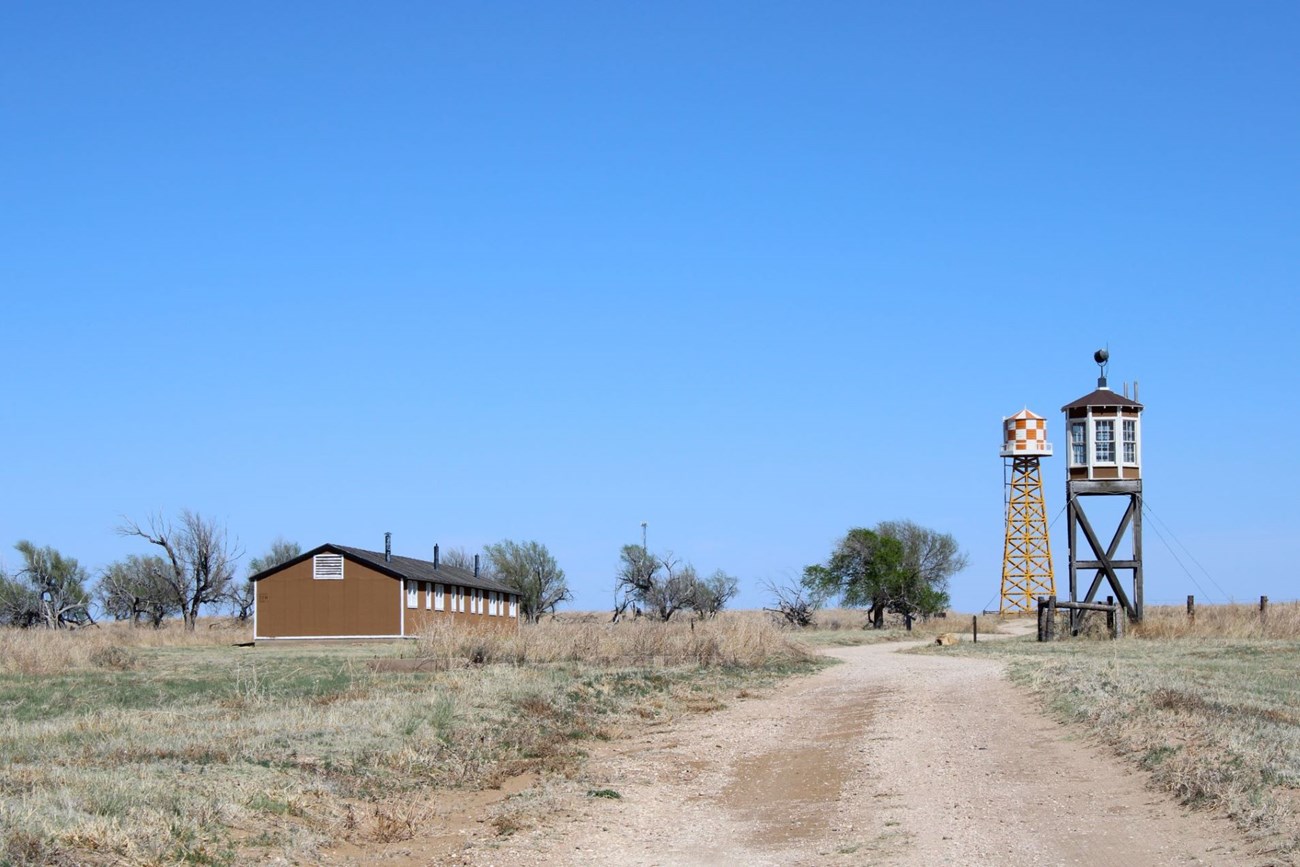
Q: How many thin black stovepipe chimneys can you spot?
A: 3